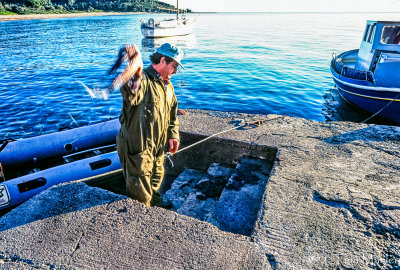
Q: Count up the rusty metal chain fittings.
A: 1